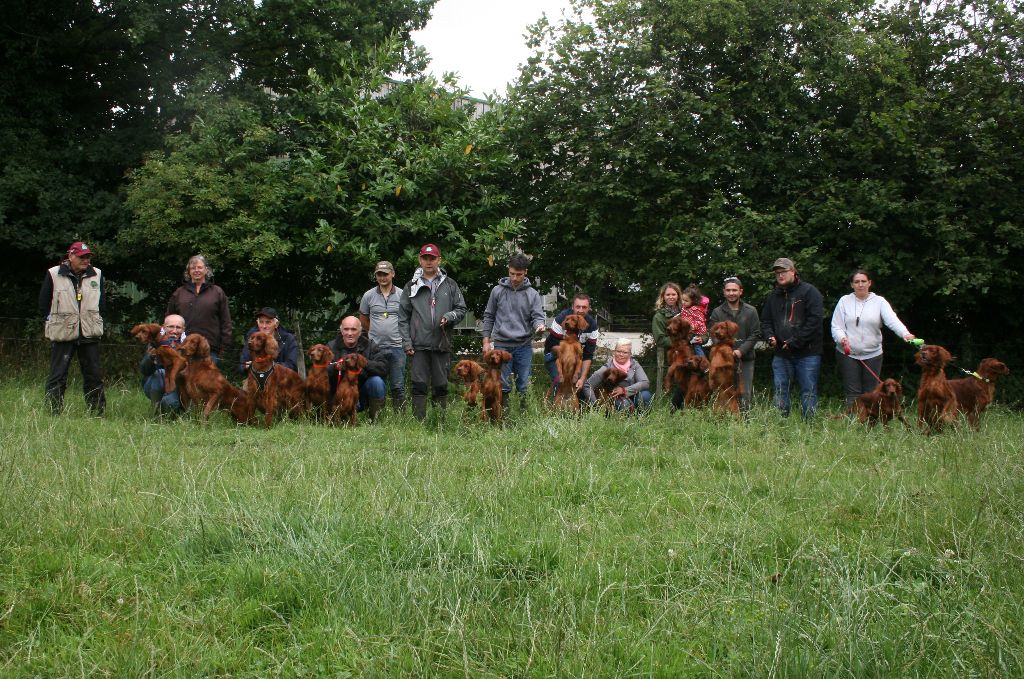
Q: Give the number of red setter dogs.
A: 15